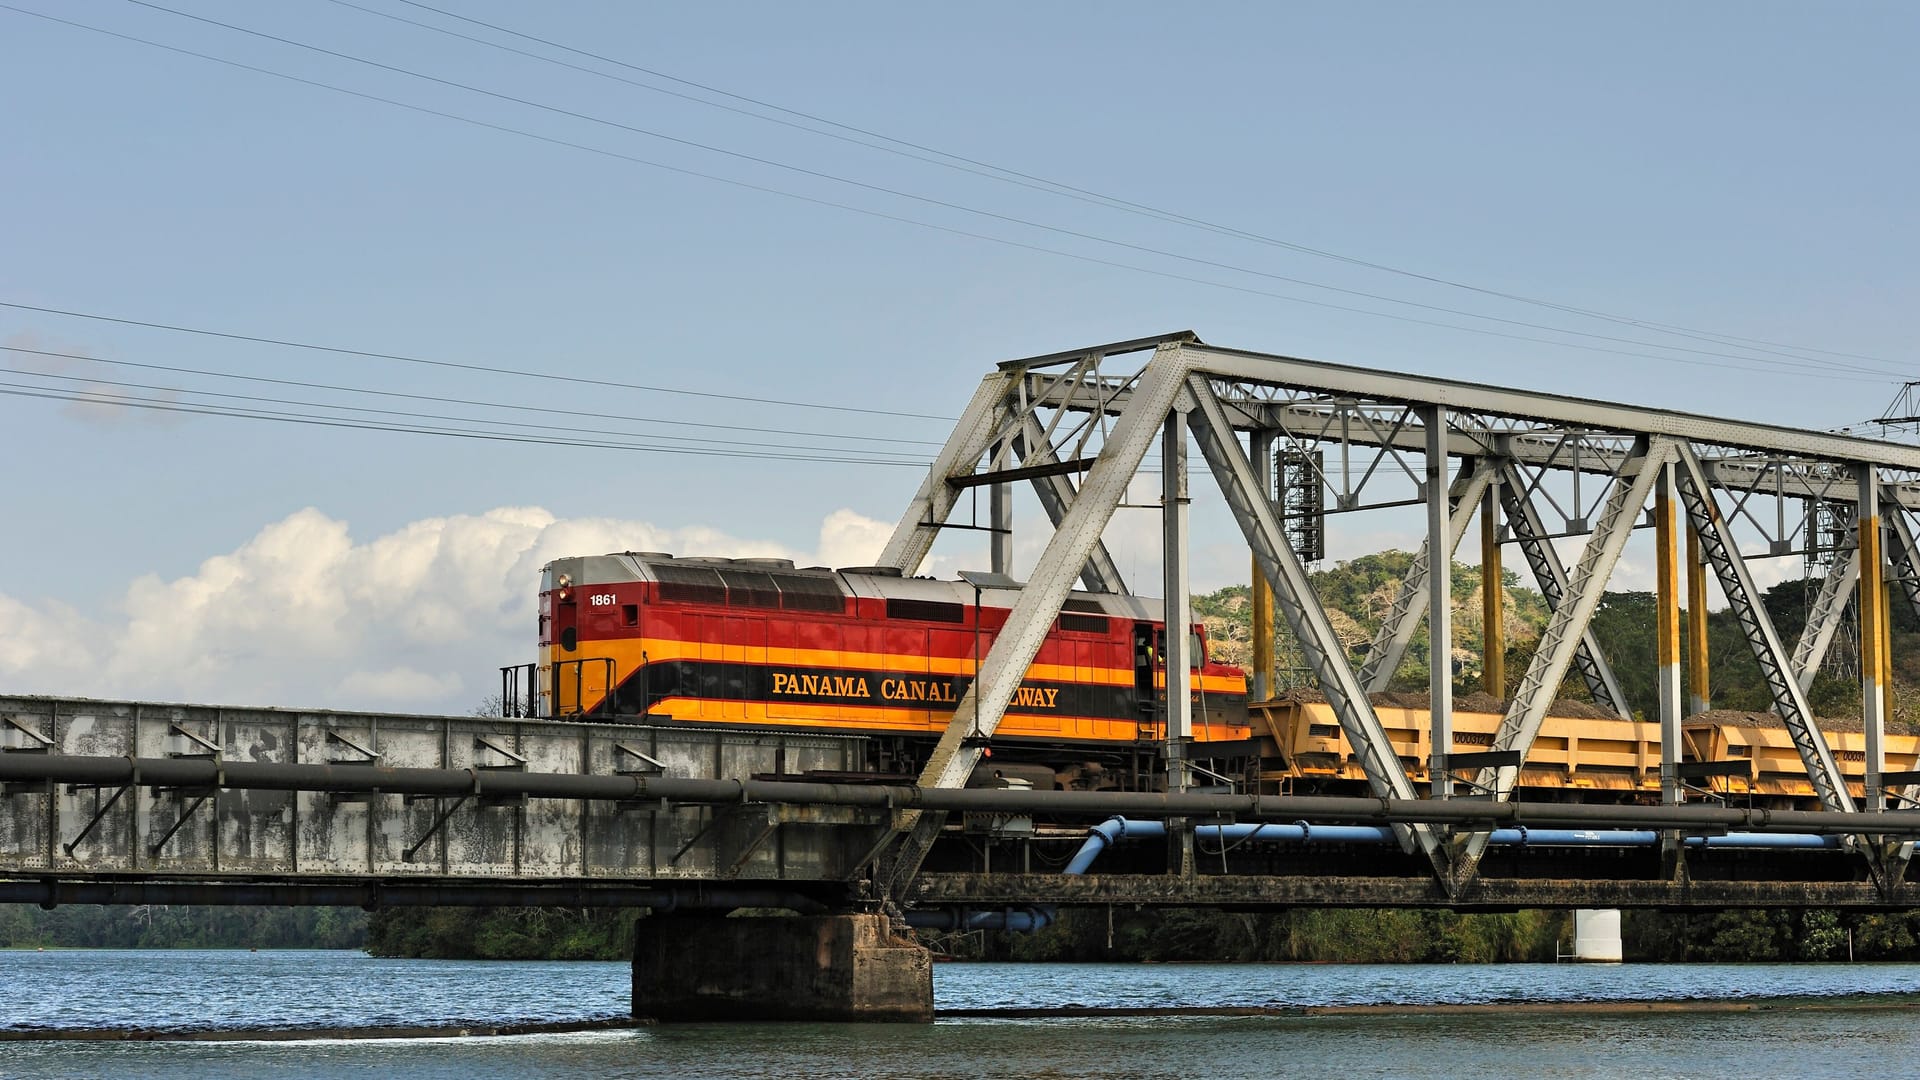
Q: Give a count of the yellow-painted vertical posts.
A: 6